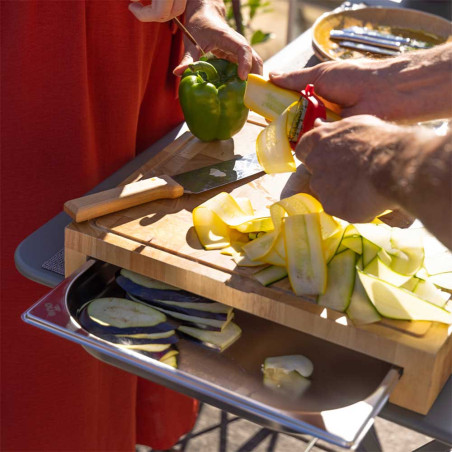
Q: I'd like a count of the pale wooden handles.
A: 1